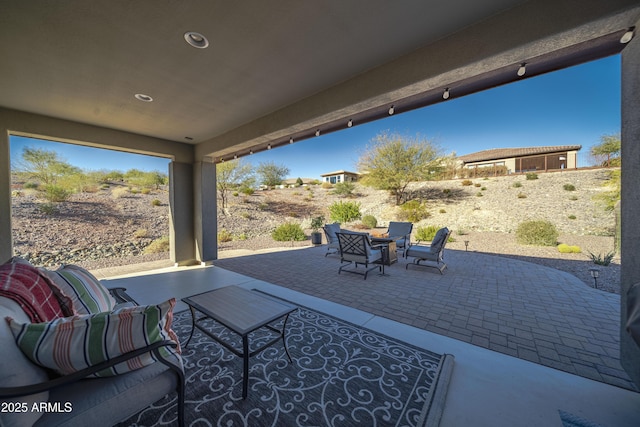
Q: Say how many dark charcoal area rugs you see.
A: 1